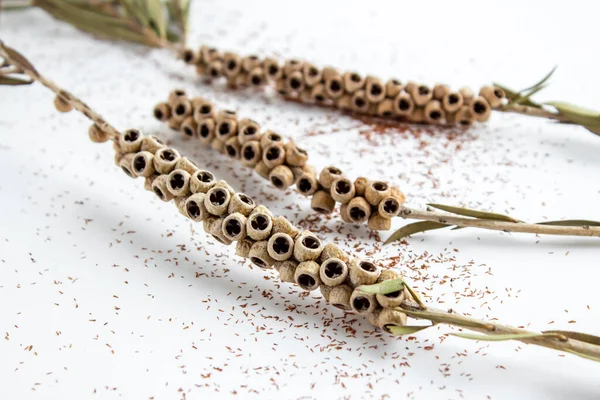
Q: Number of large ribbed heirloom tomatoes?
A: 0